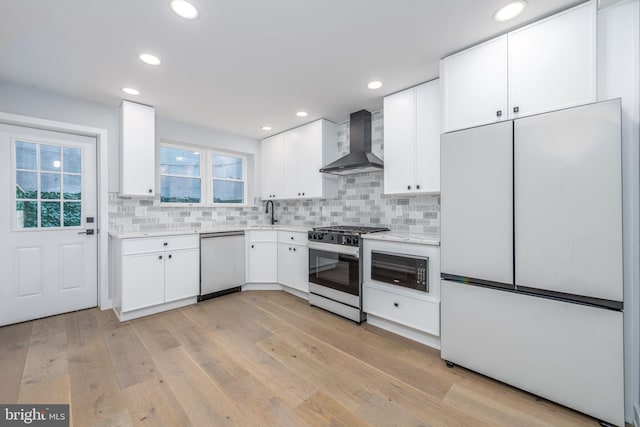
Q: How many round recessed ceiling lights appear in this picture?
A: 7